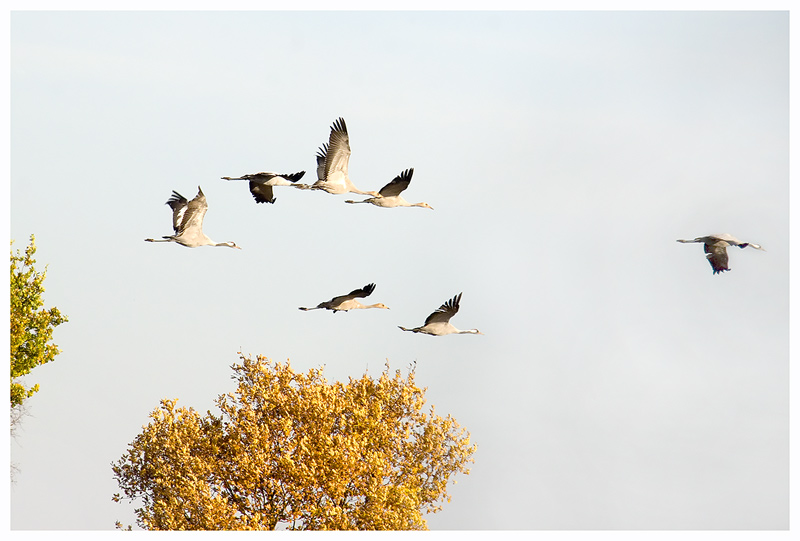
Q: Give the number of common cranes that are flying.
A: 7